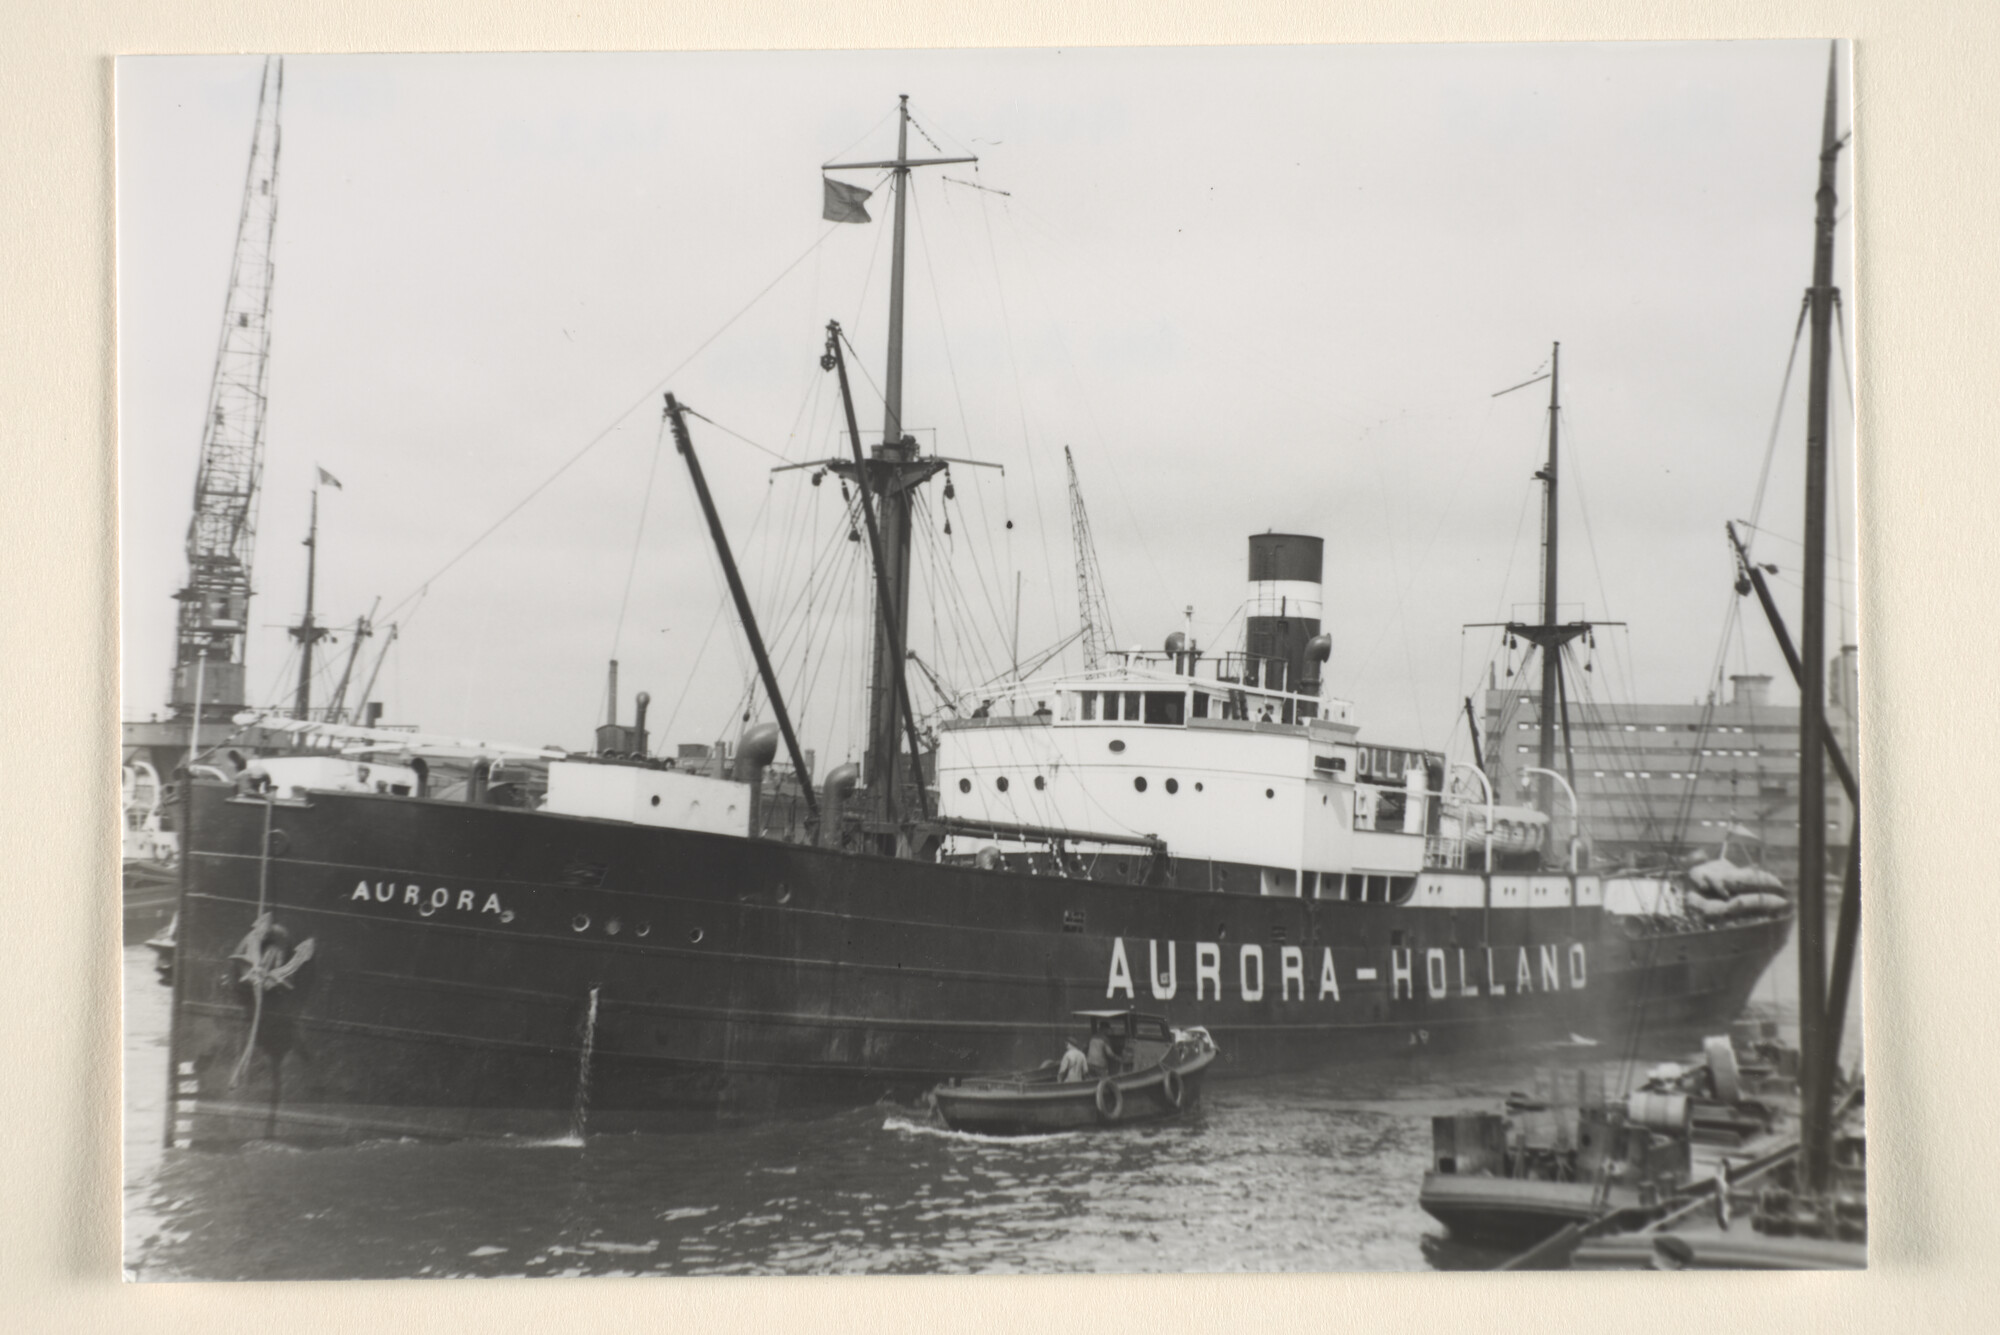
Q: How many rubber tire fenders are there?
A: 2